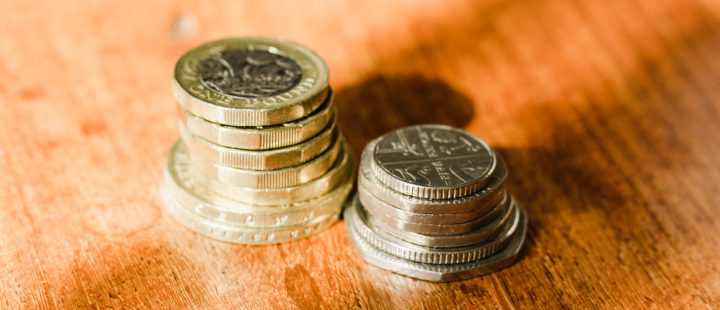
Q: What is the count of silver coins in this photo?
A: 7